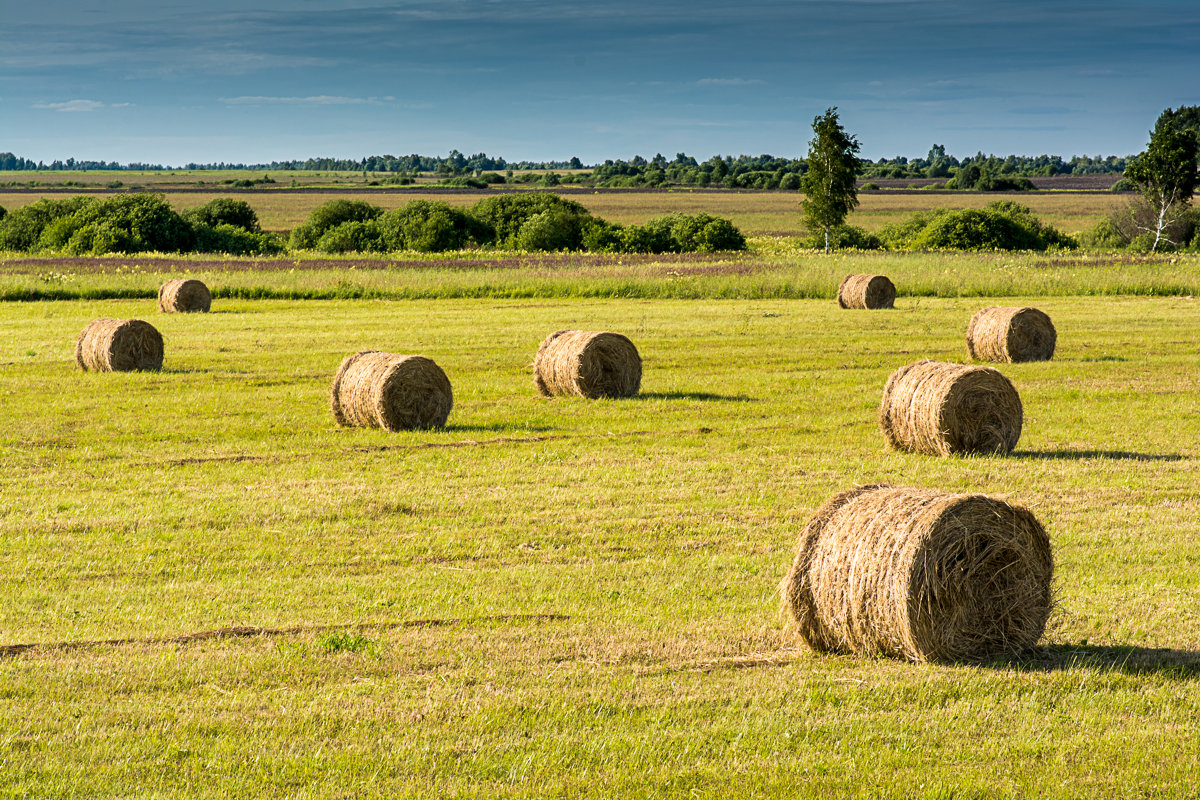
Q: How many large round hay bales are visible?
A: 8